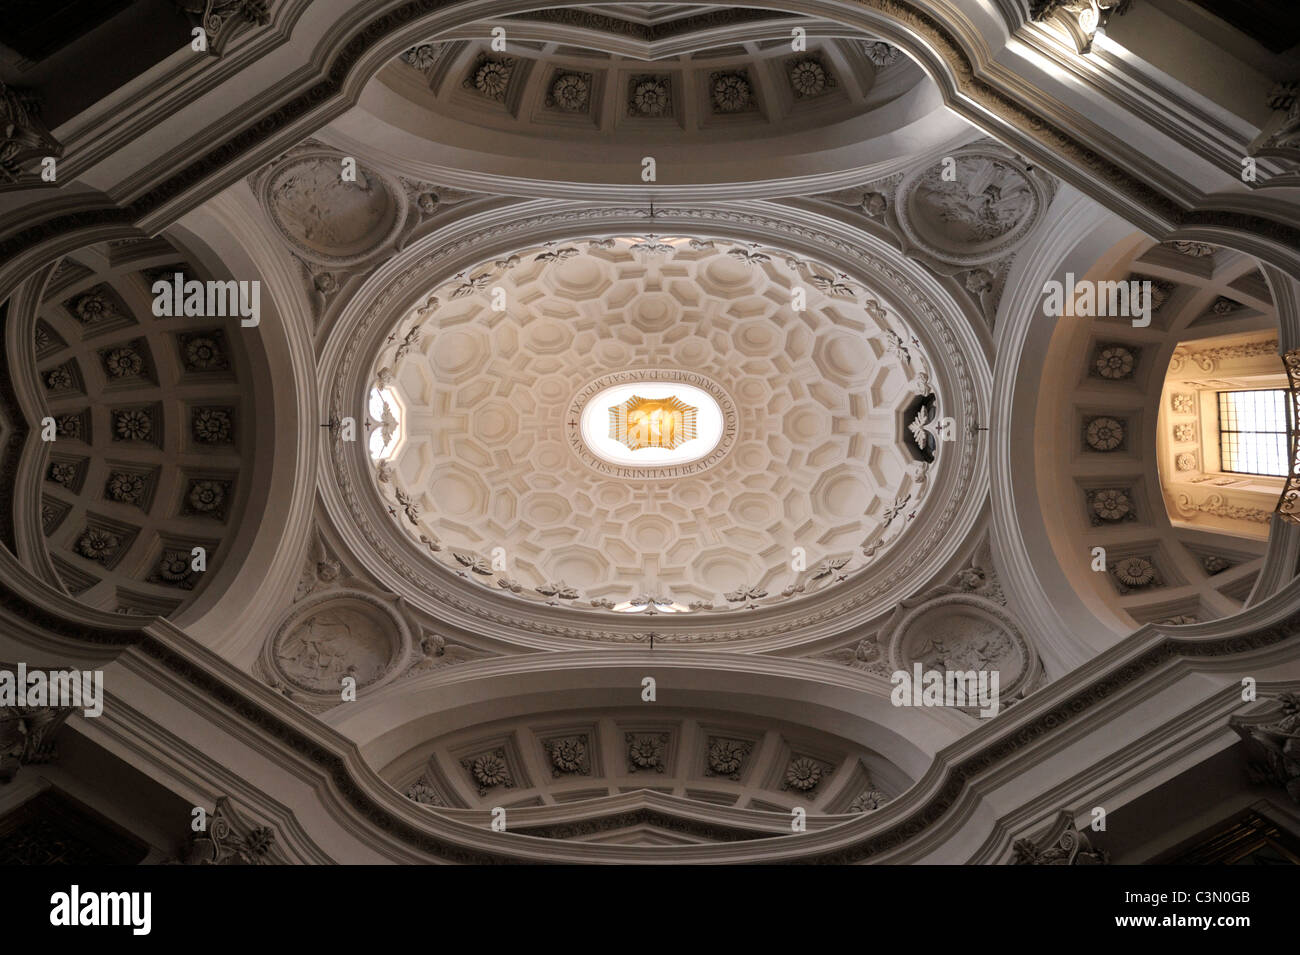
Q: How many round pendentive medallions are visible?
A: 4